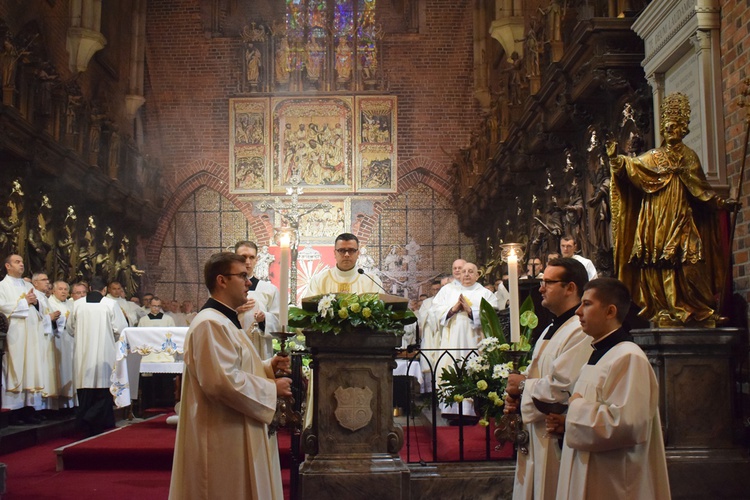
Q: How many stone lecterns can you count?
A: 1